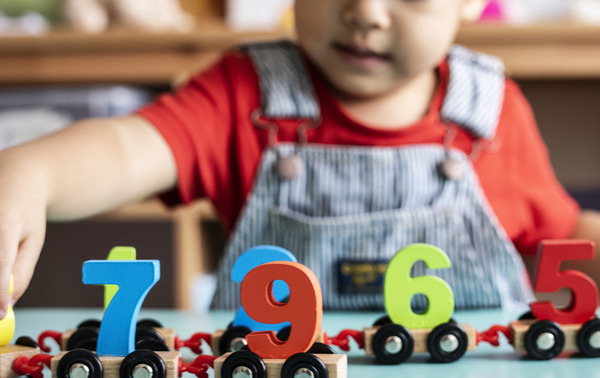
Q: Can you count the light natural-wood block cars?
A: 7